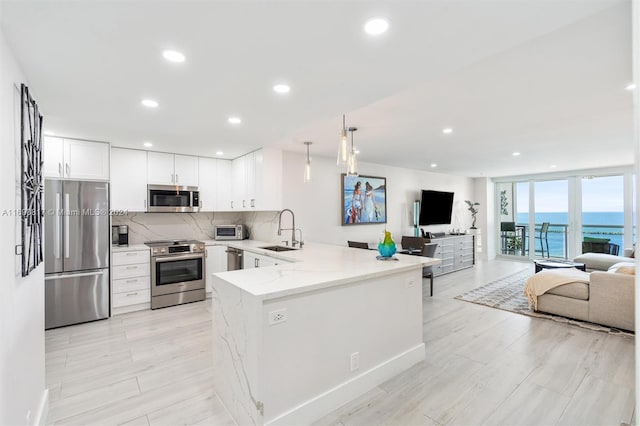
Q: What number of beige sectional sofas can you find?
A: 1